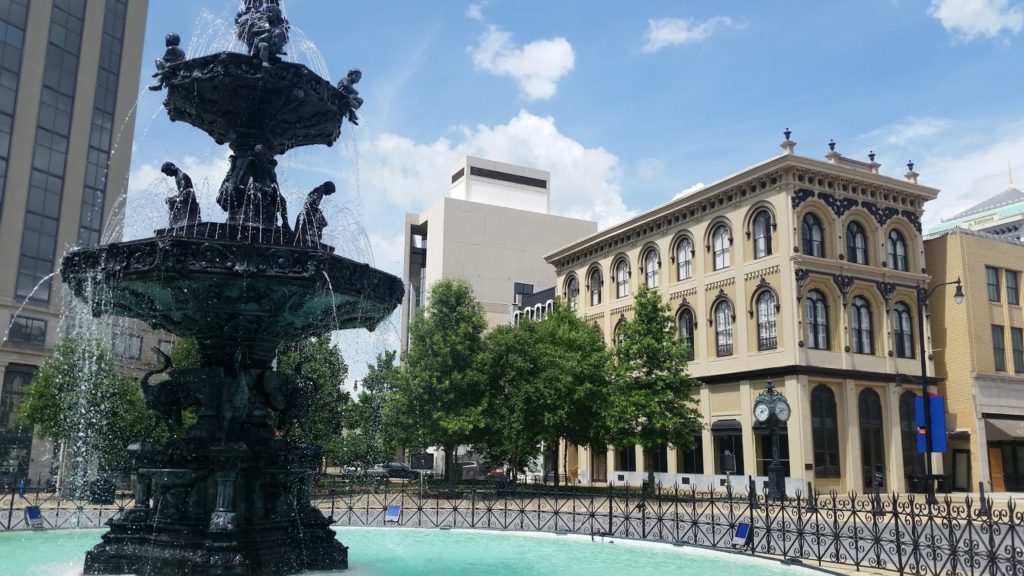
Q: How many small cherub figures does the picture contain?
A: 3